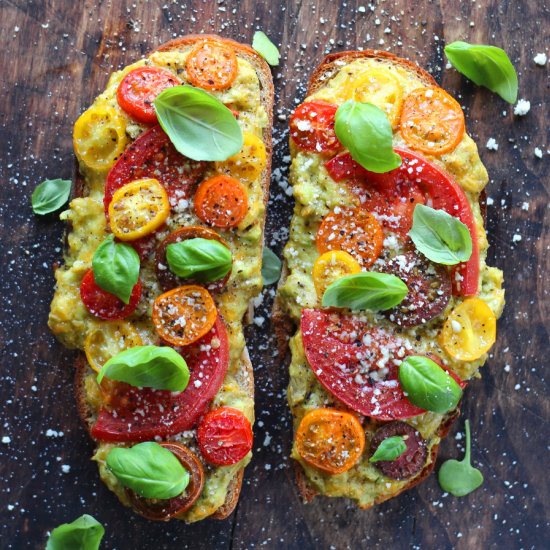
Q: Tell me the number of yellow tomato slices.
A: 7